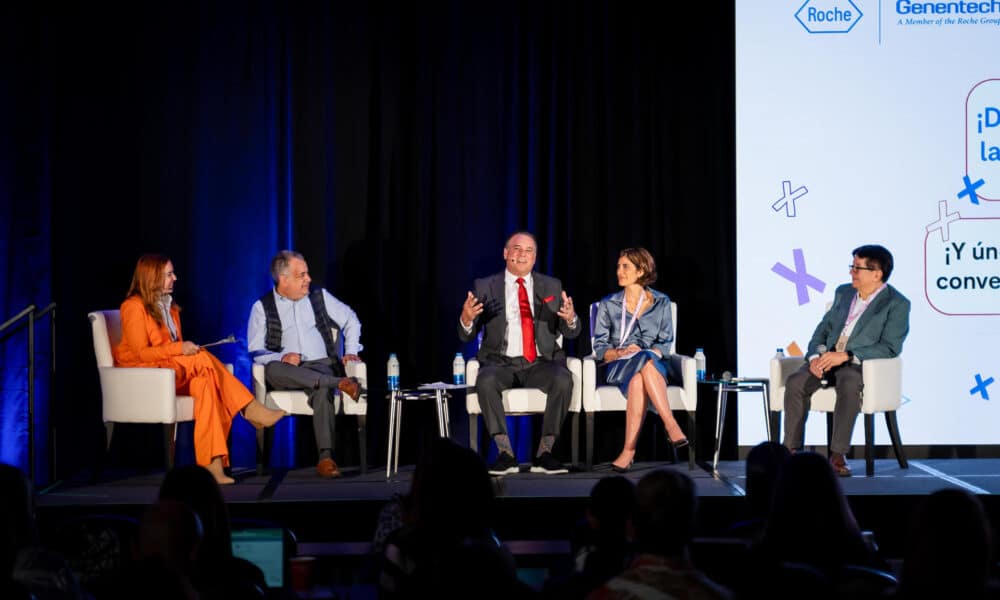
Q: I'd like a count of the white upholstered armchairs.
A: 5